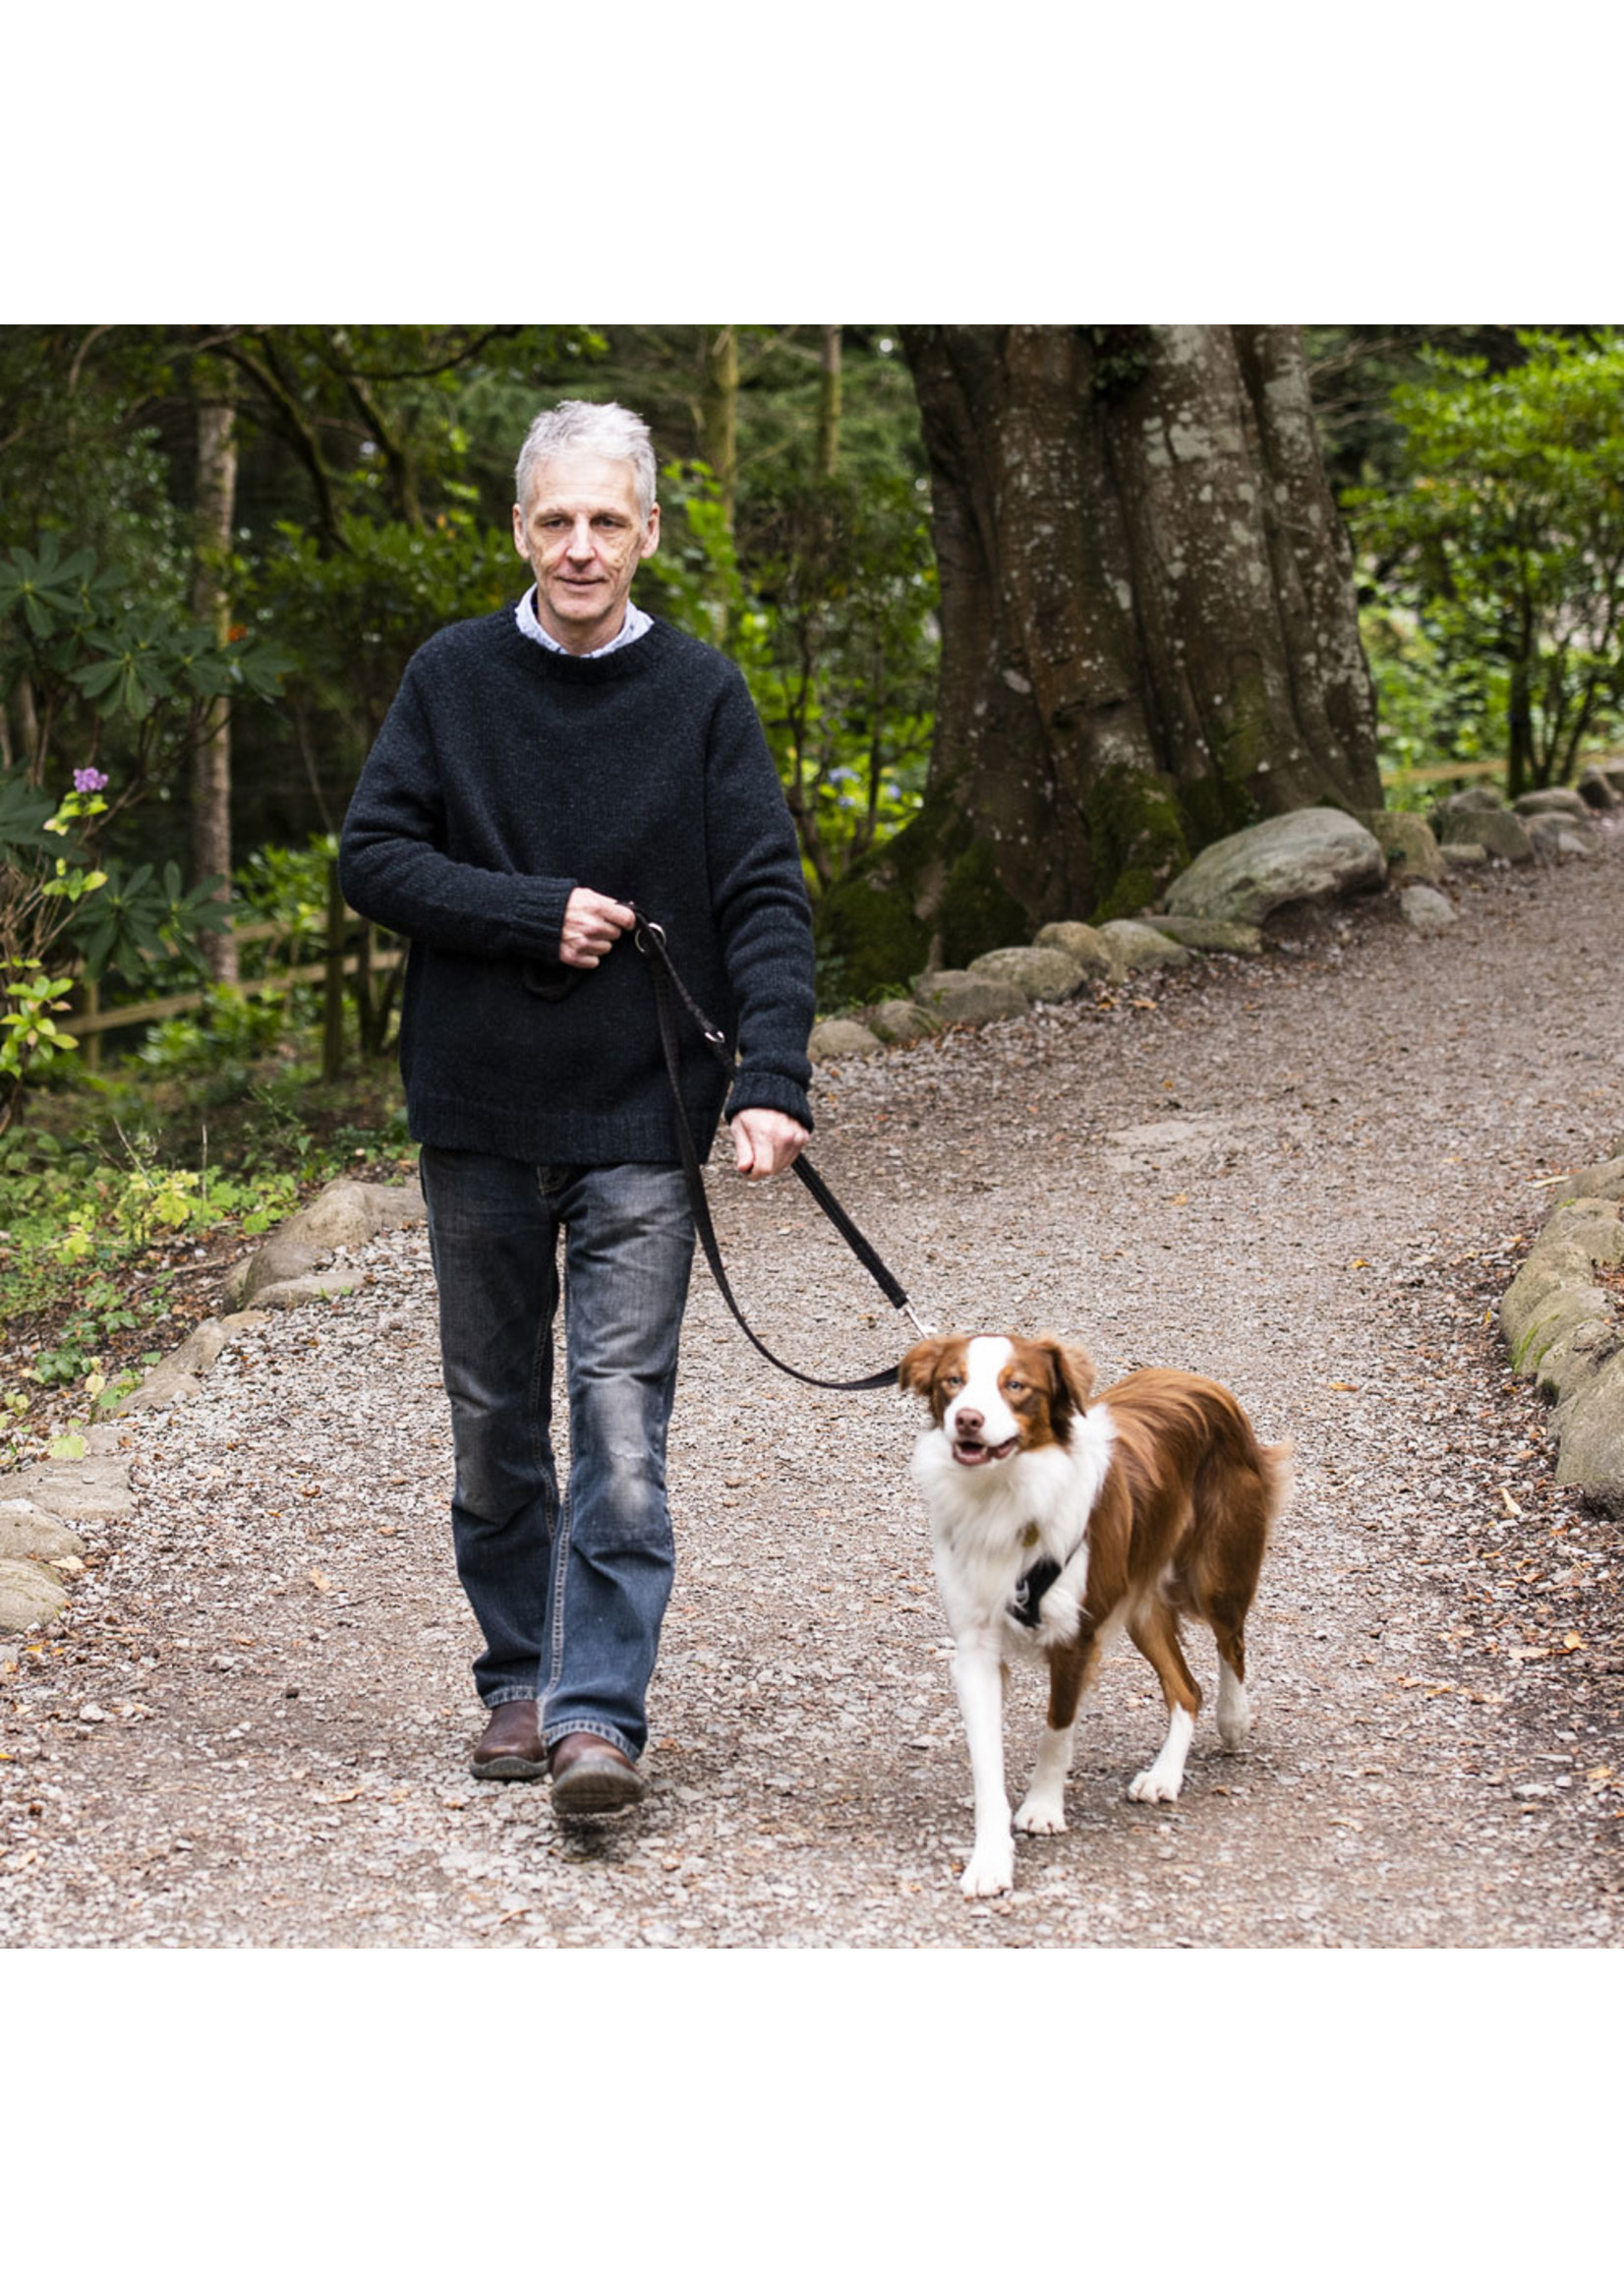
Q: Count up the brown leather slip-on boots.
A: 2